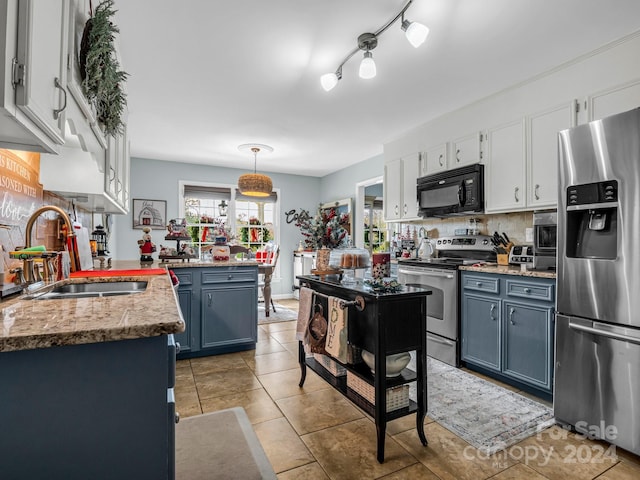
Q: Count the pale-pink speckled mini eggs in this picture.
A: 0